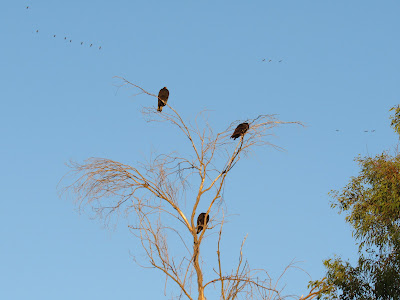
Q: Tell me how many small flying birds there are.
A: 14